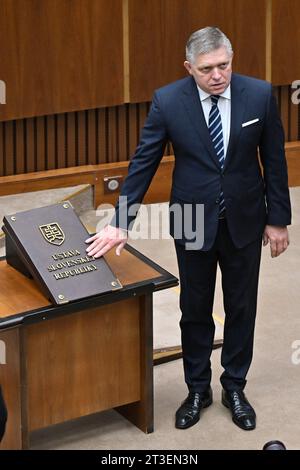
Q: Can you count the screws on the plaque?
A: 4